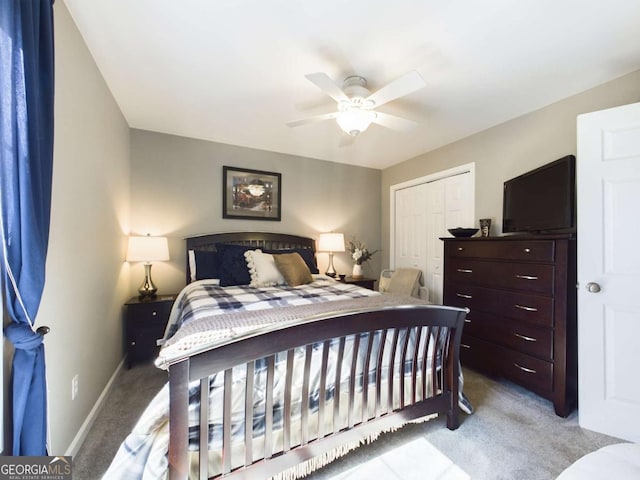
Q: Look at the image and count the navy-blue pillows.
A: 3